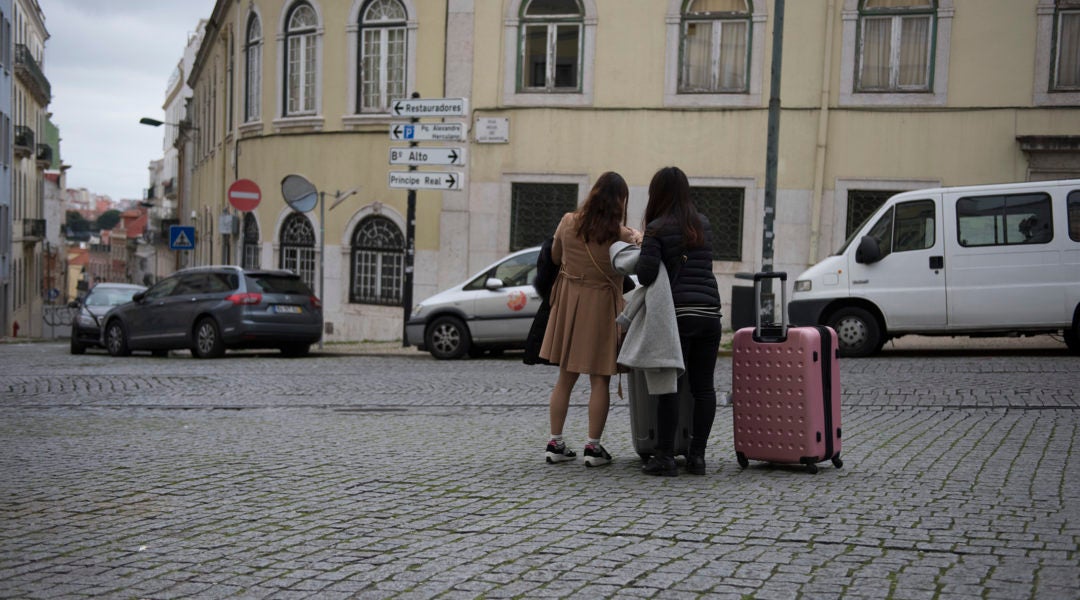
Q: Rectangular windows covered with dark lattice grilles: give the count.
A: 3